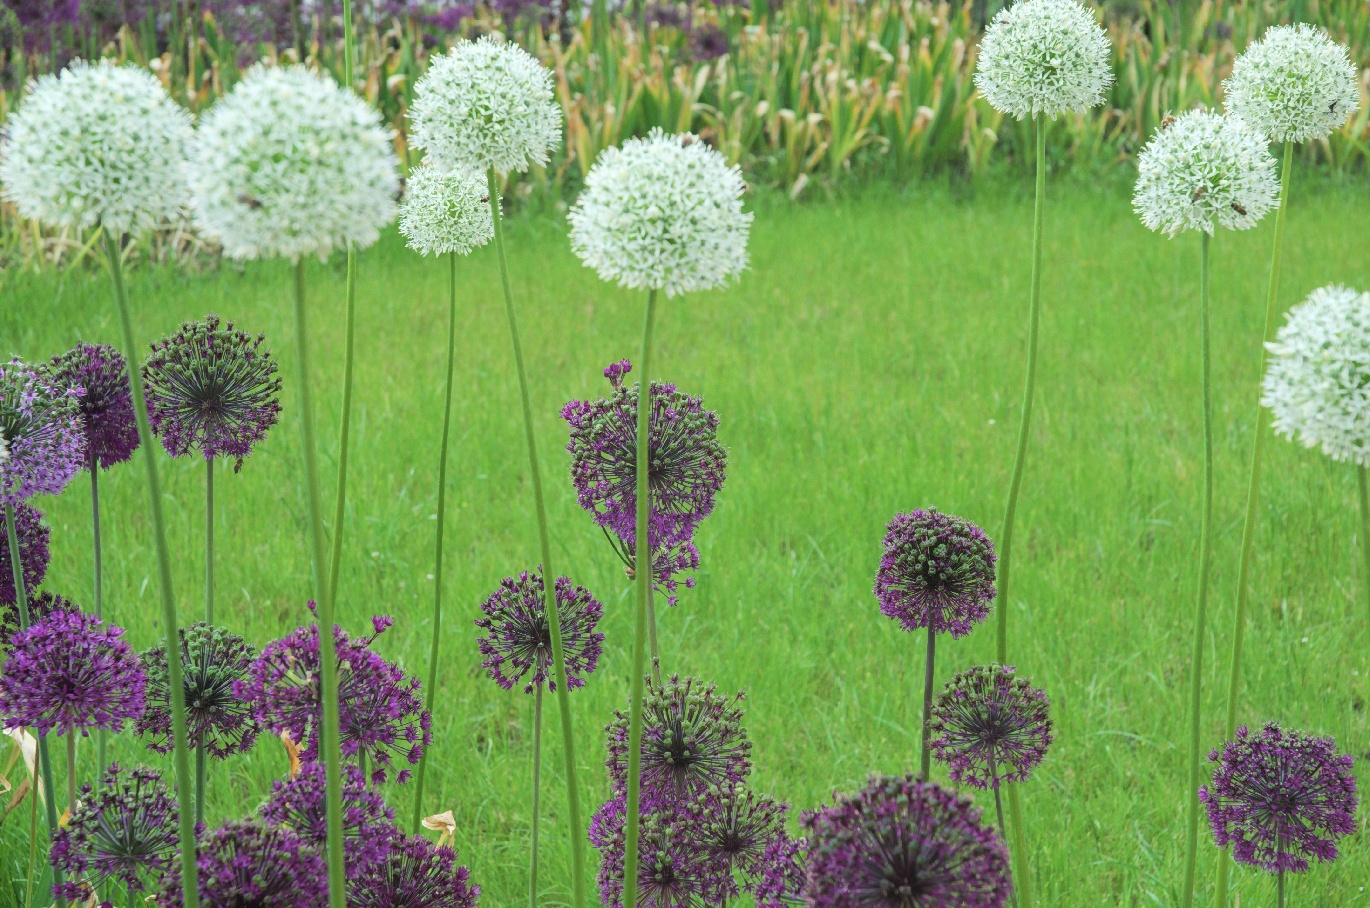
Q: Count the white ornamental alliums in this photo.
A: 9